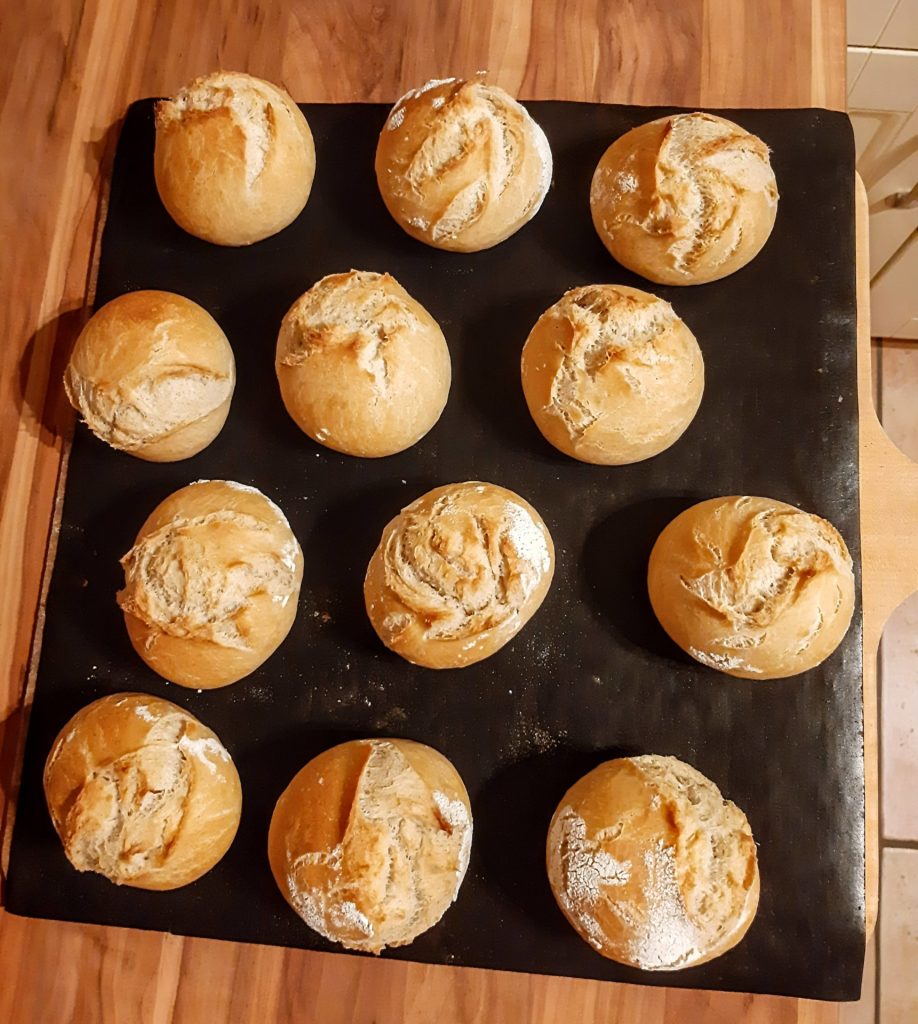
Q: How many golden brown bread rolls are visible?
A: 12